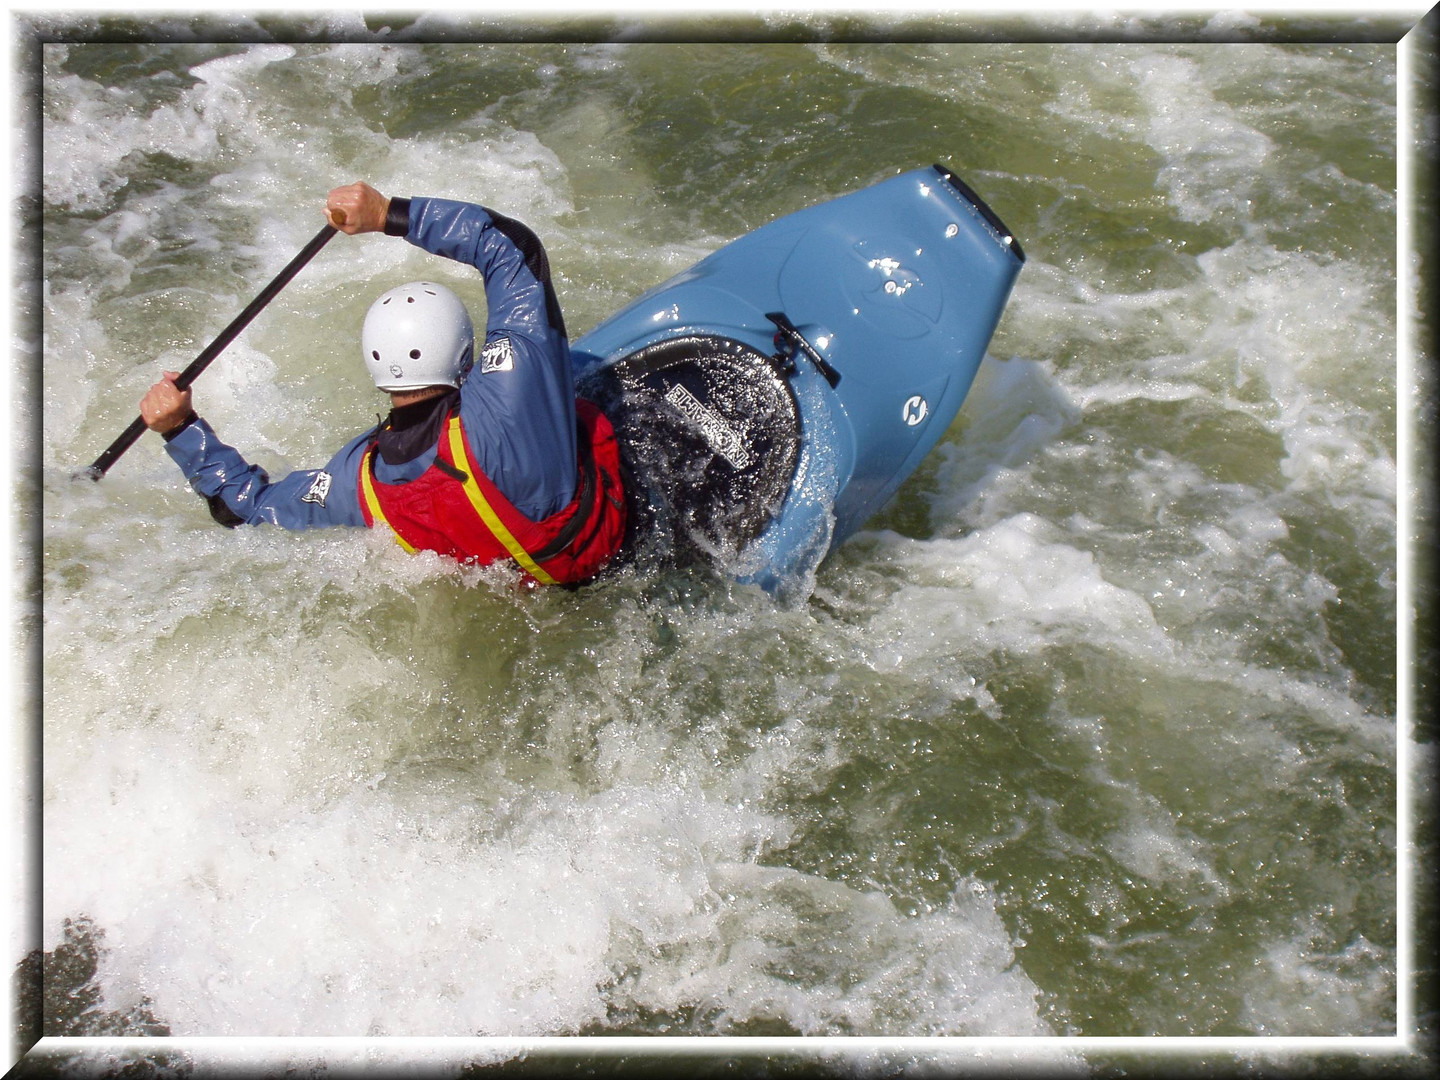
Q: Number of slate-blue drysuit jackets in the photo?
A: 1